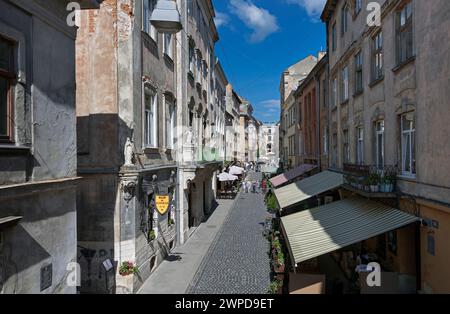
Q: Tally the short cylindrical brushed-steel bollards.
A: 0